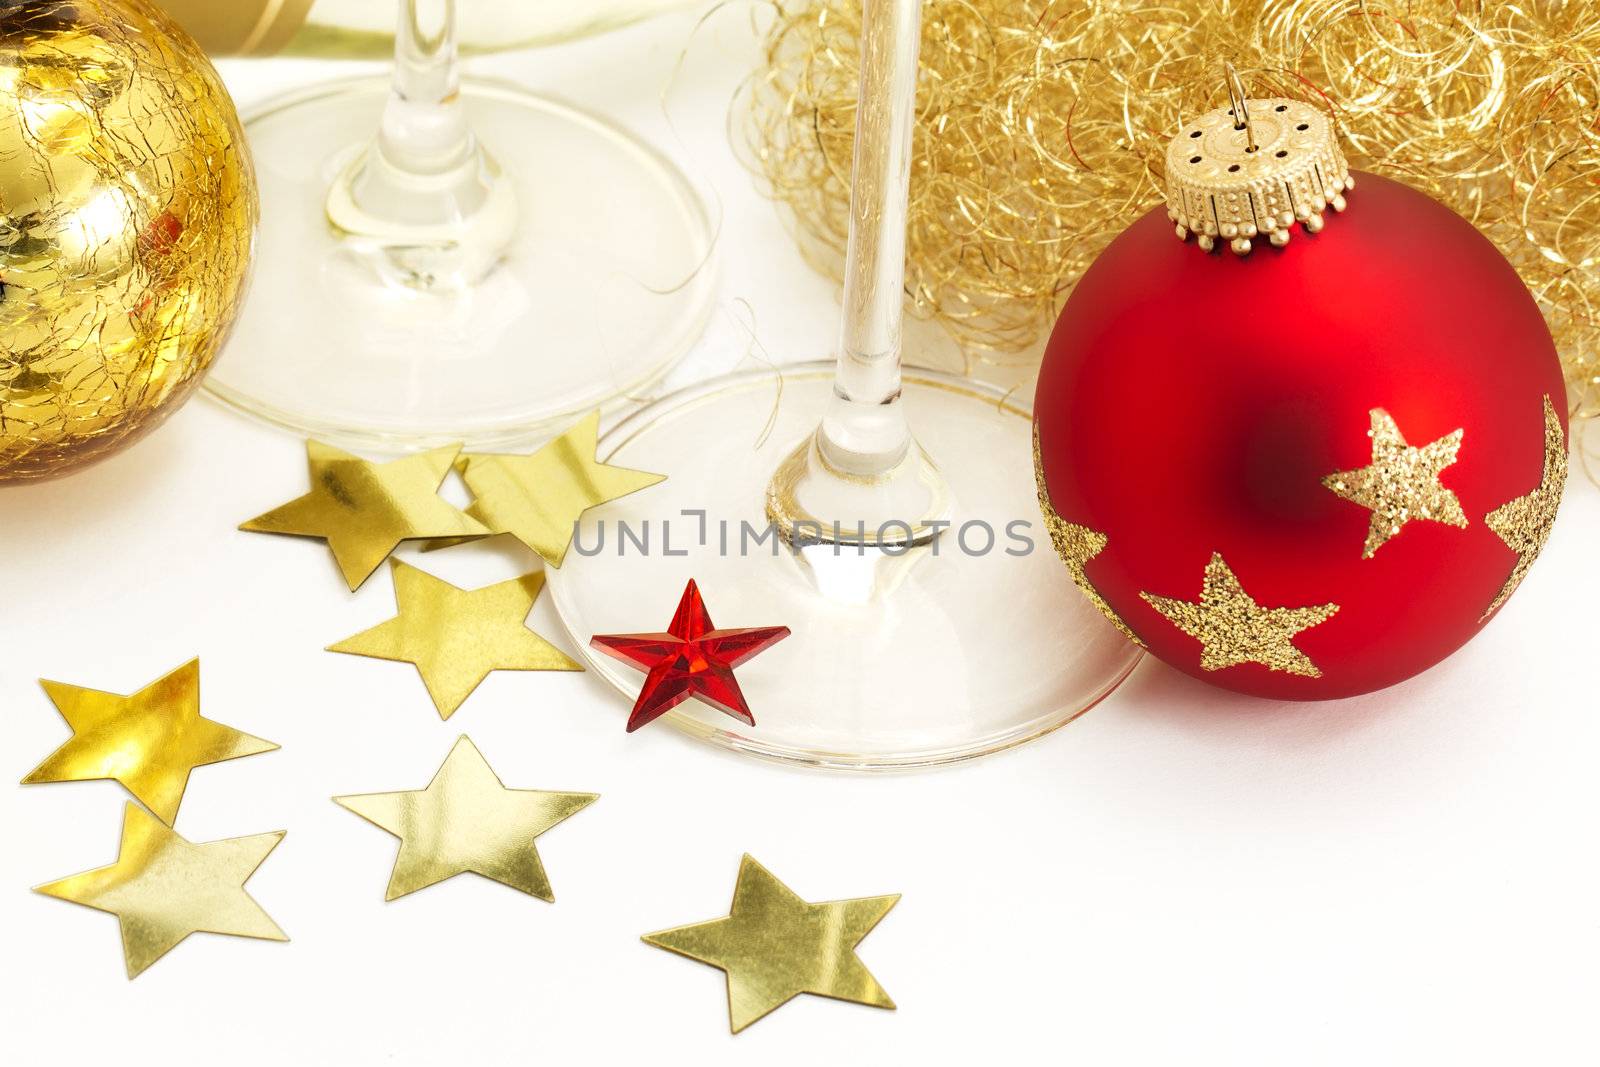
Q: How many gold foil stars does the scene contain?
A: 7